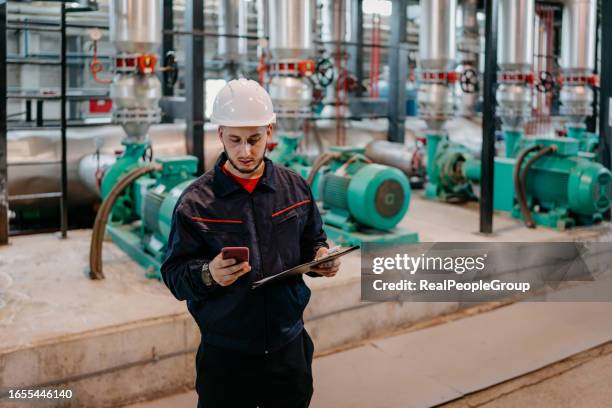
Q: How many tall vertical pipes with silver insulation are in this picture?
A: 5